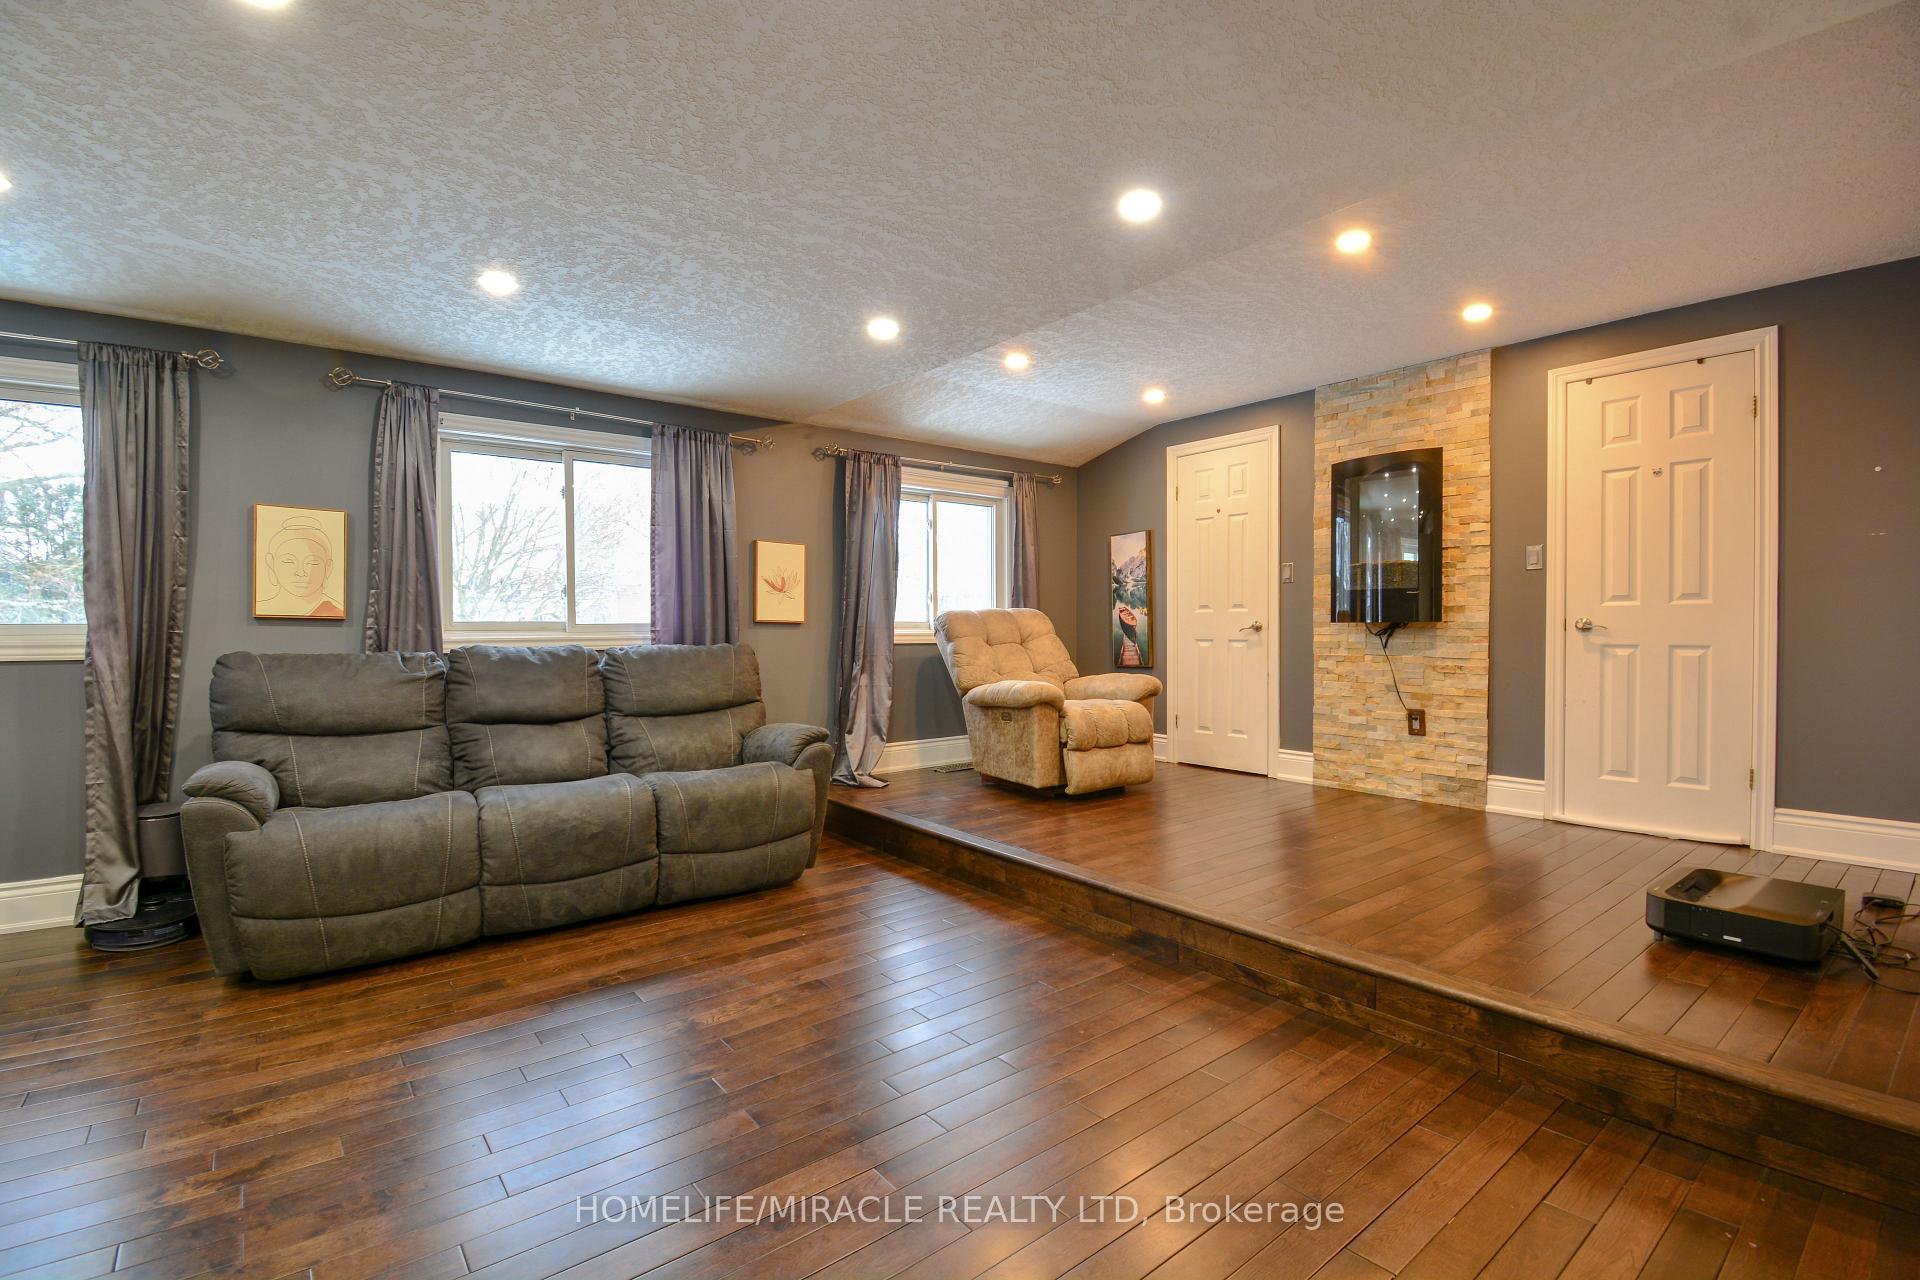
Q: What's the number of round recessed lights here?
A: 9